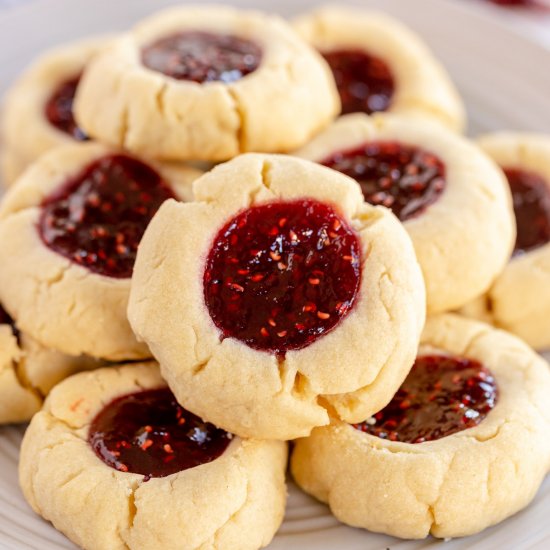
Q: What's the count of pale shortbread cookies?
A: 10